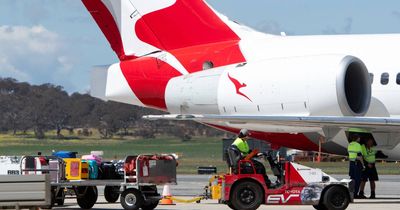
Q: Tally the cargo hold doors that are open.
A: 1